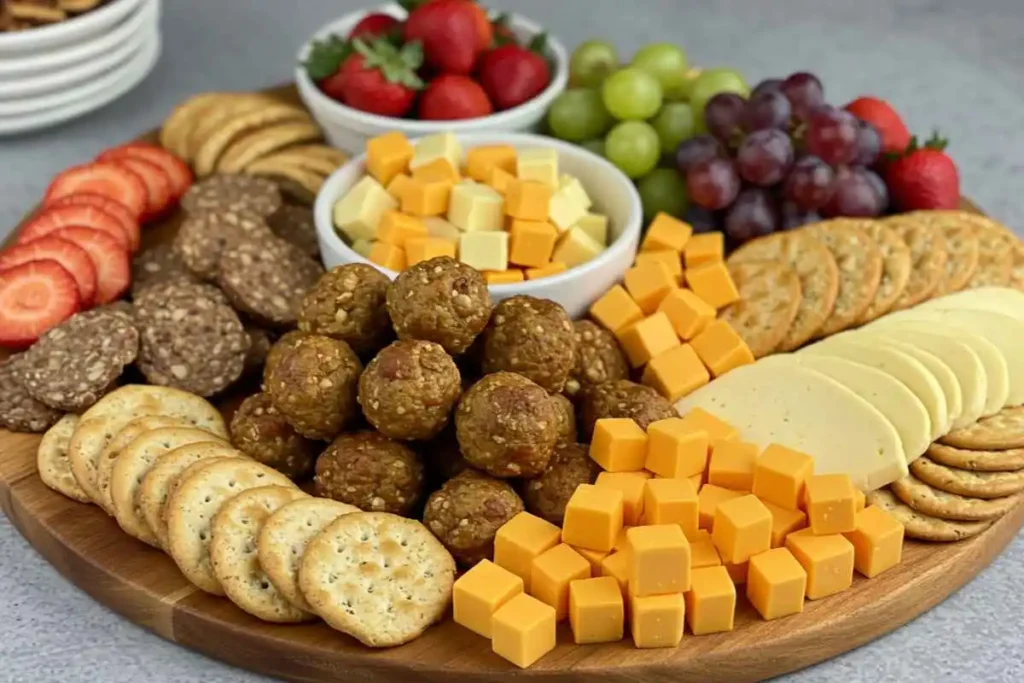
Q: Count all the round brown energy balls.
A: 13